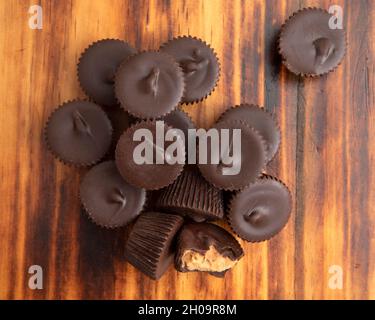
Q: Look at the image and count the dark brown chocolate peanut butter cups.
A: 15